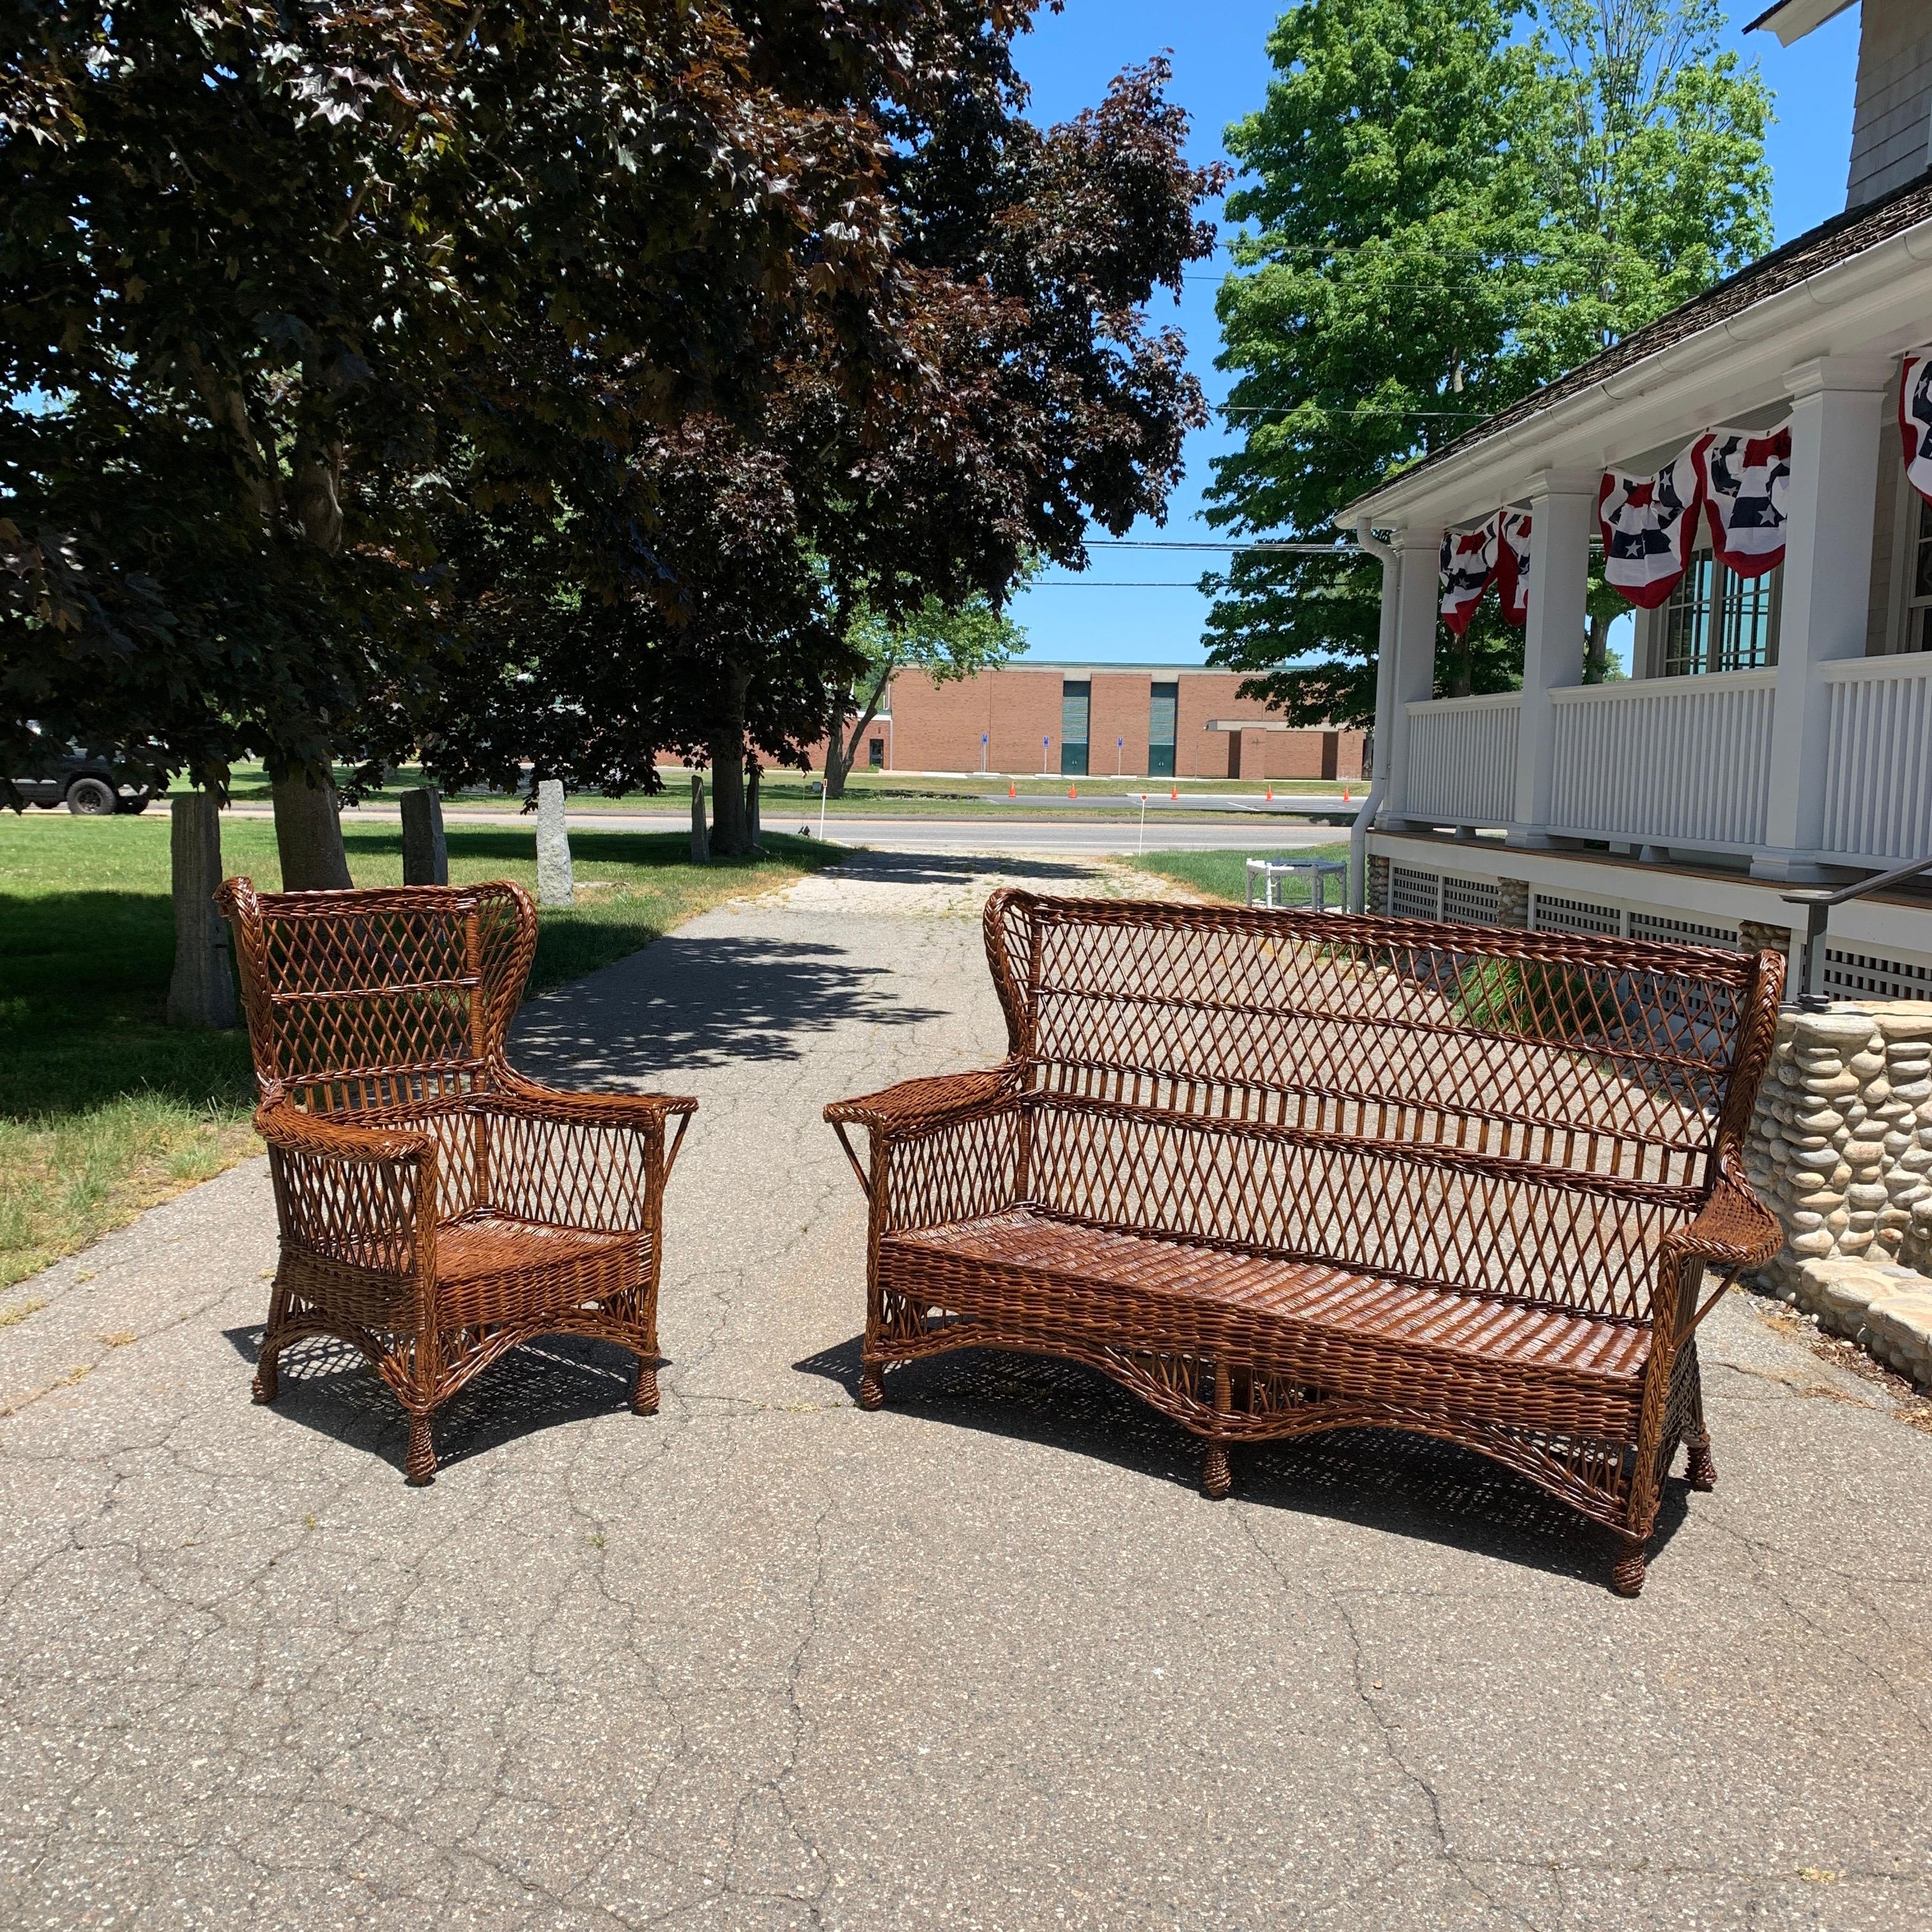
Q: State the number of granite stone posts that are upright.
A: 5